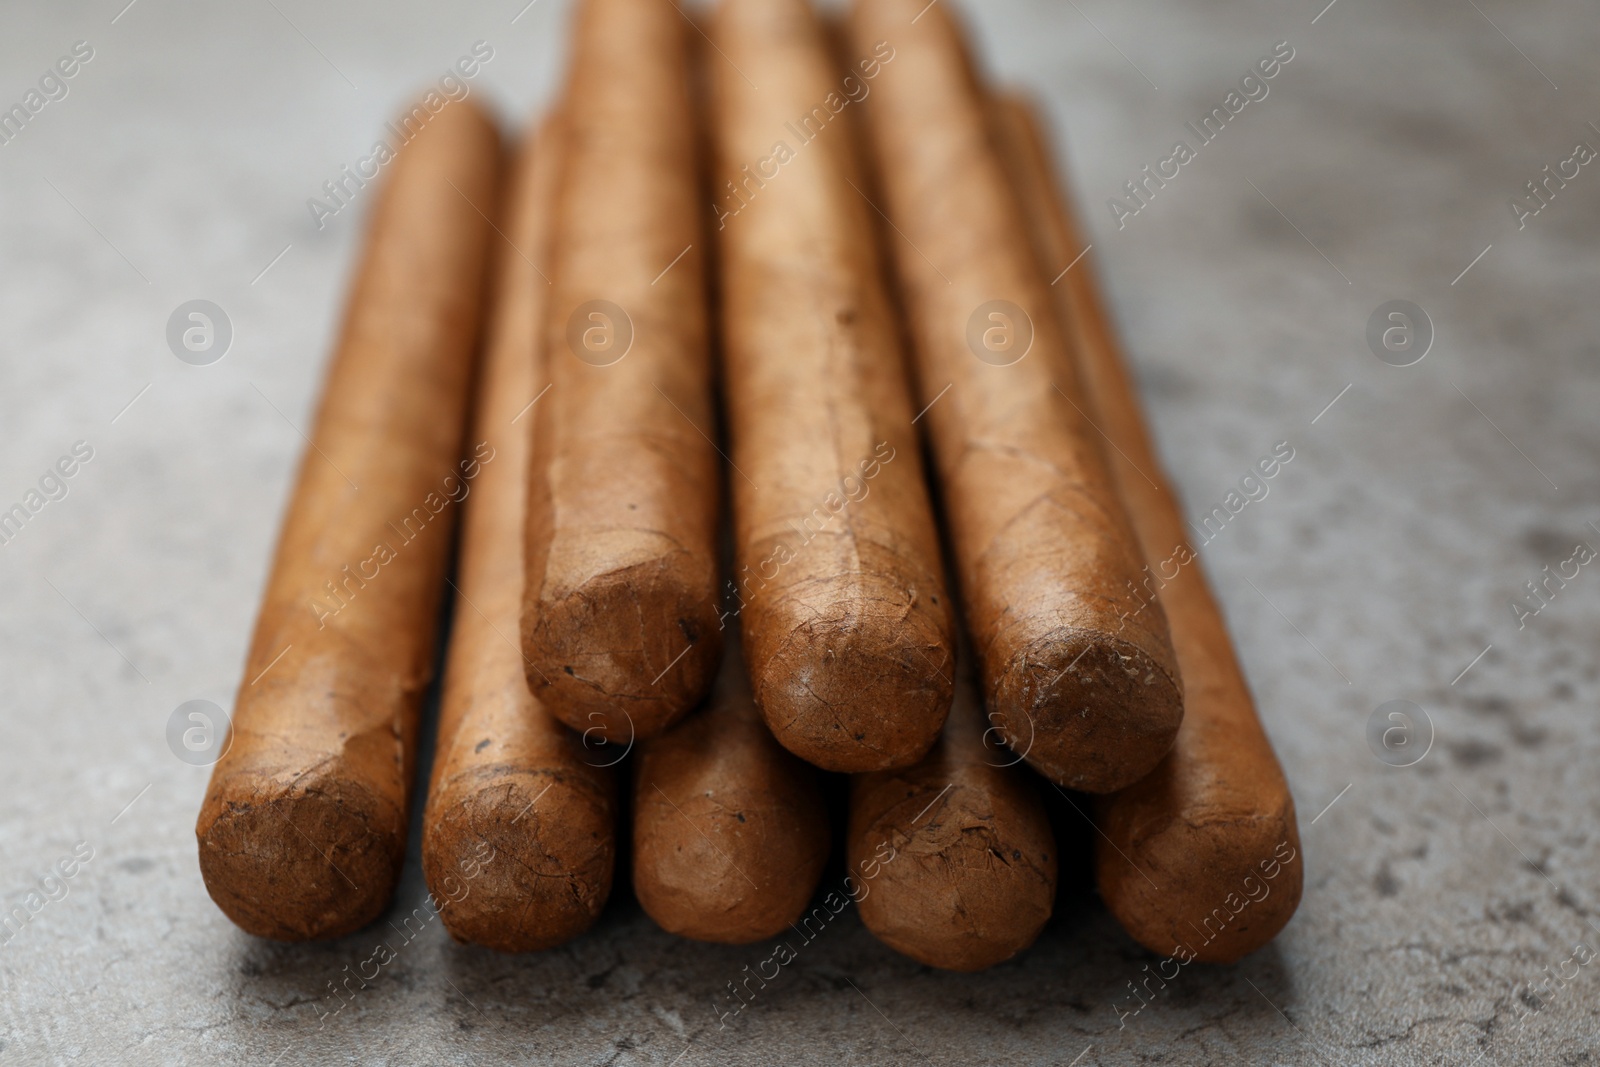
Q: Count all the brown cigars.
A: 8